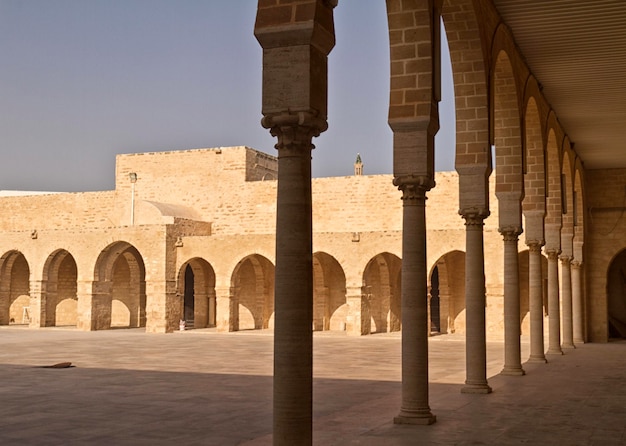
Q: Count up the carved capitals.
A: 8